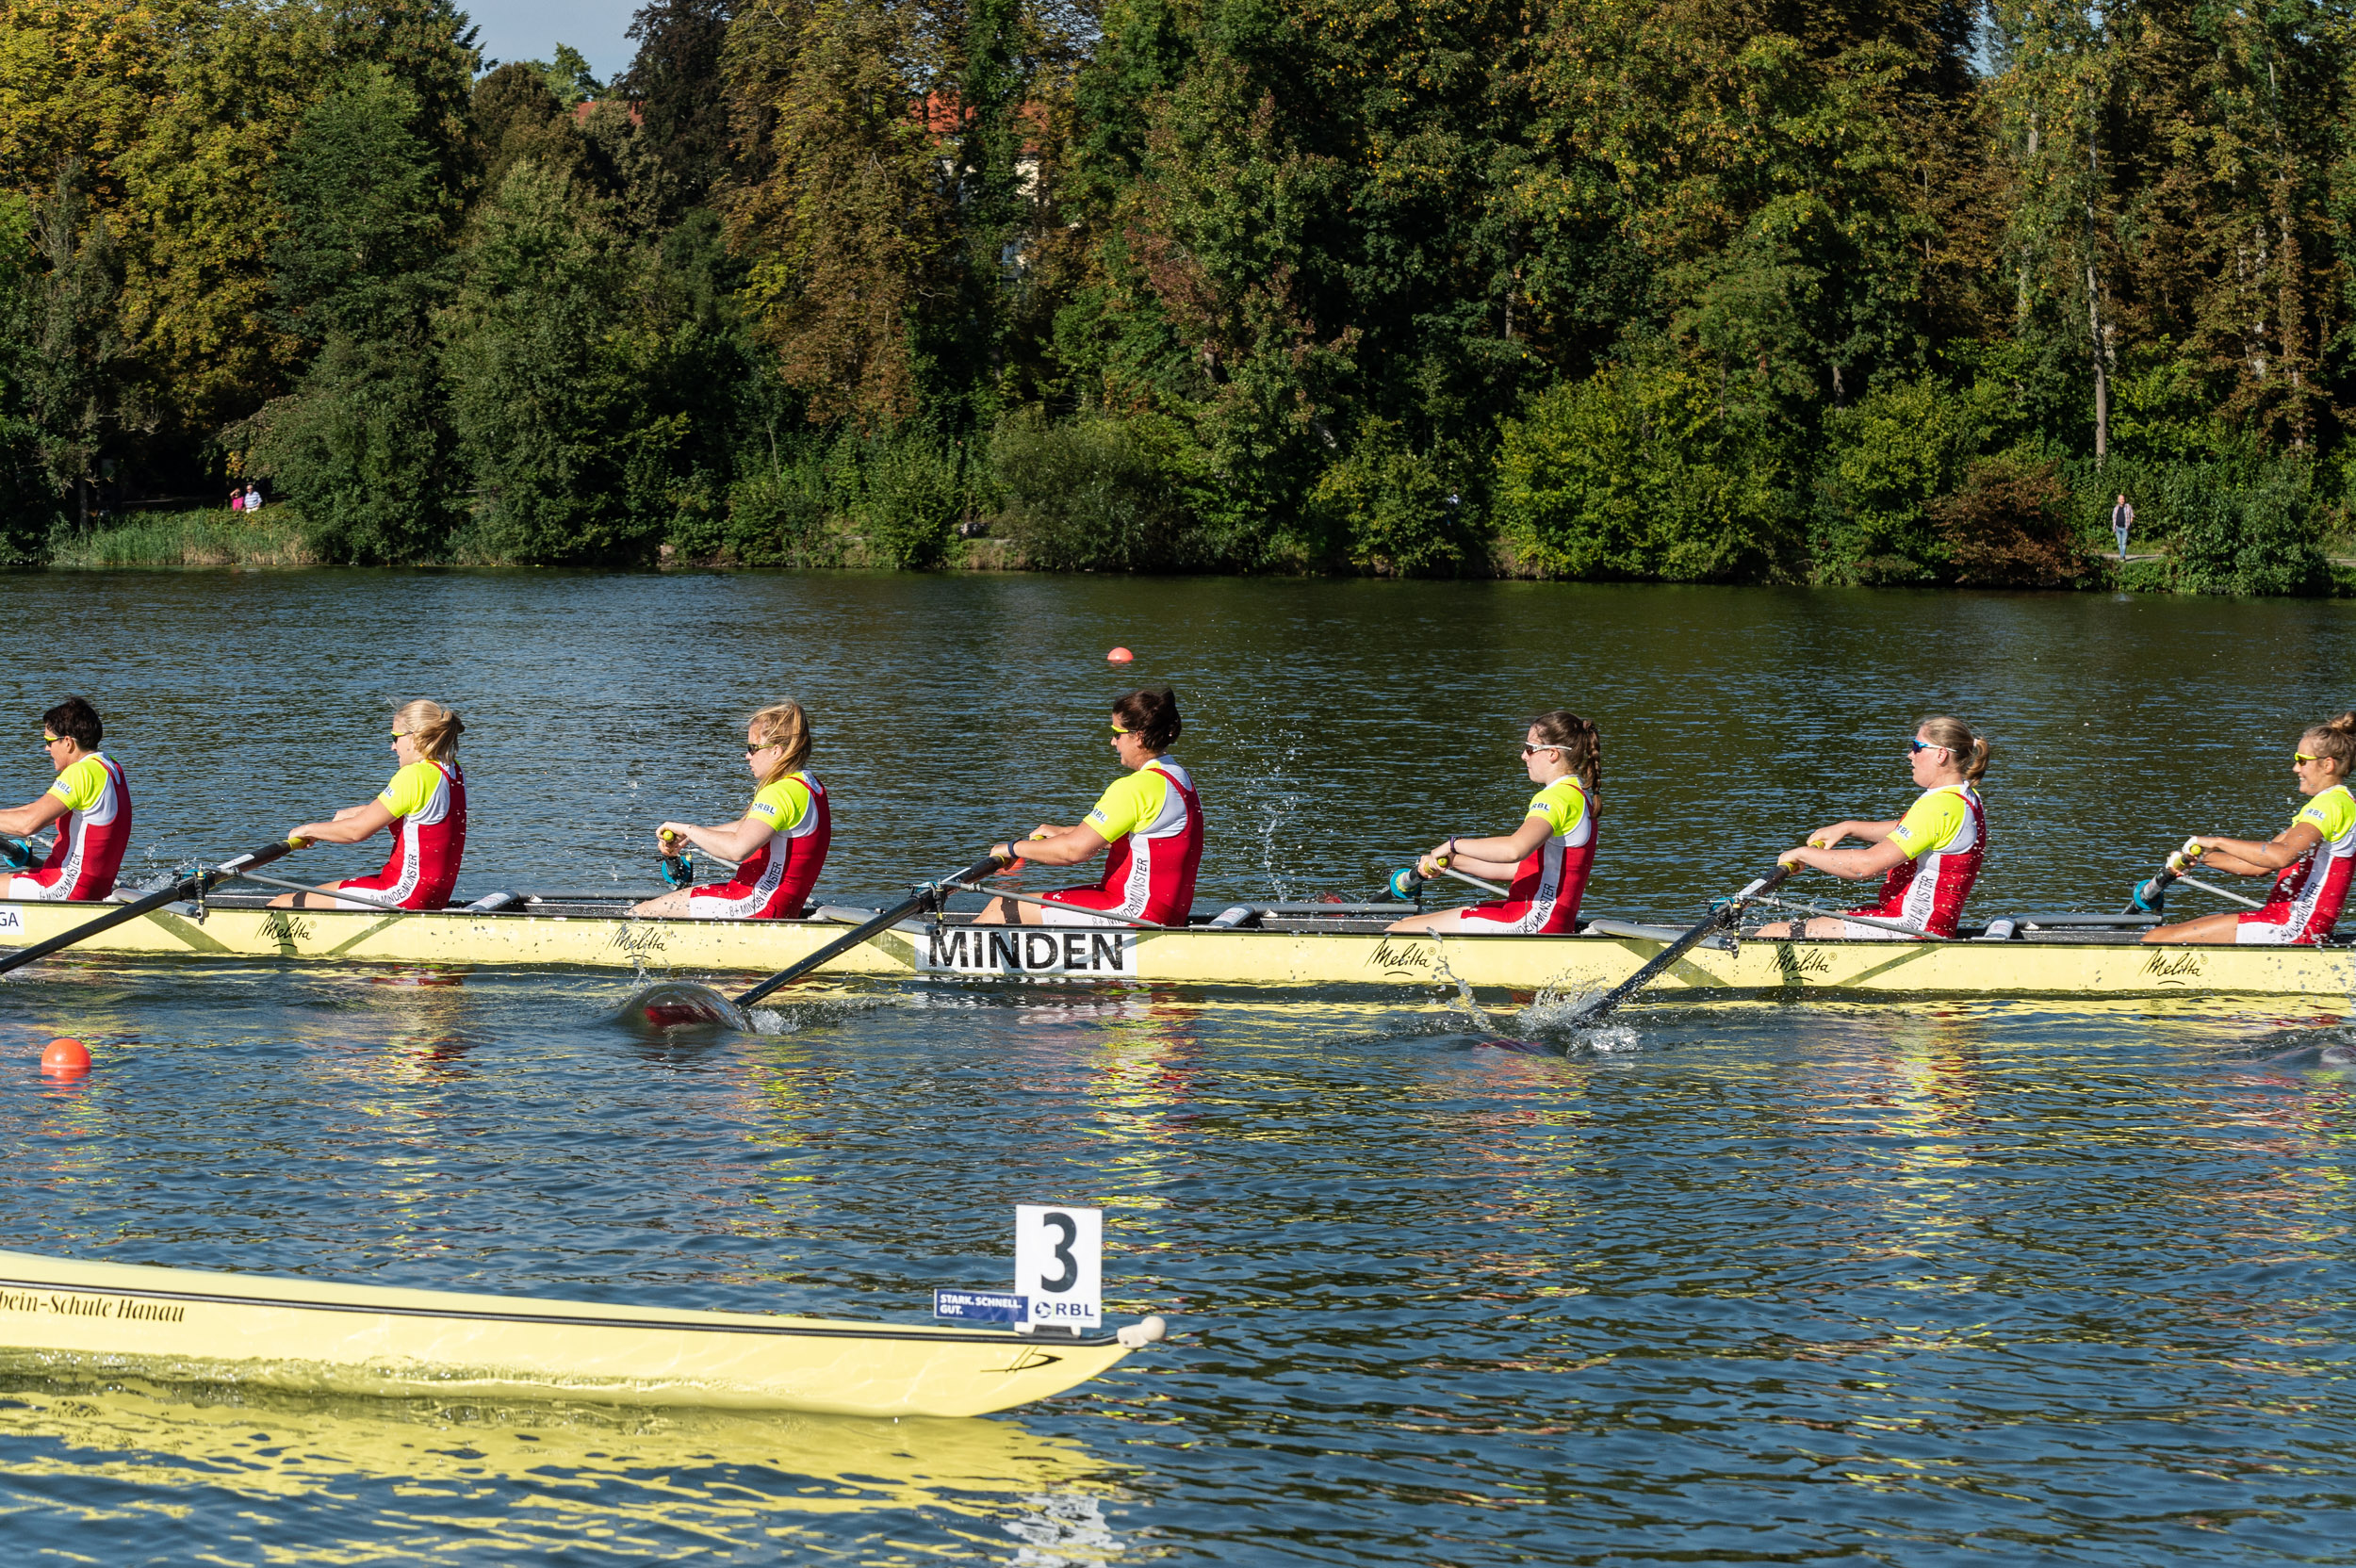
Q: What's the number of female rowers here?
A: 7